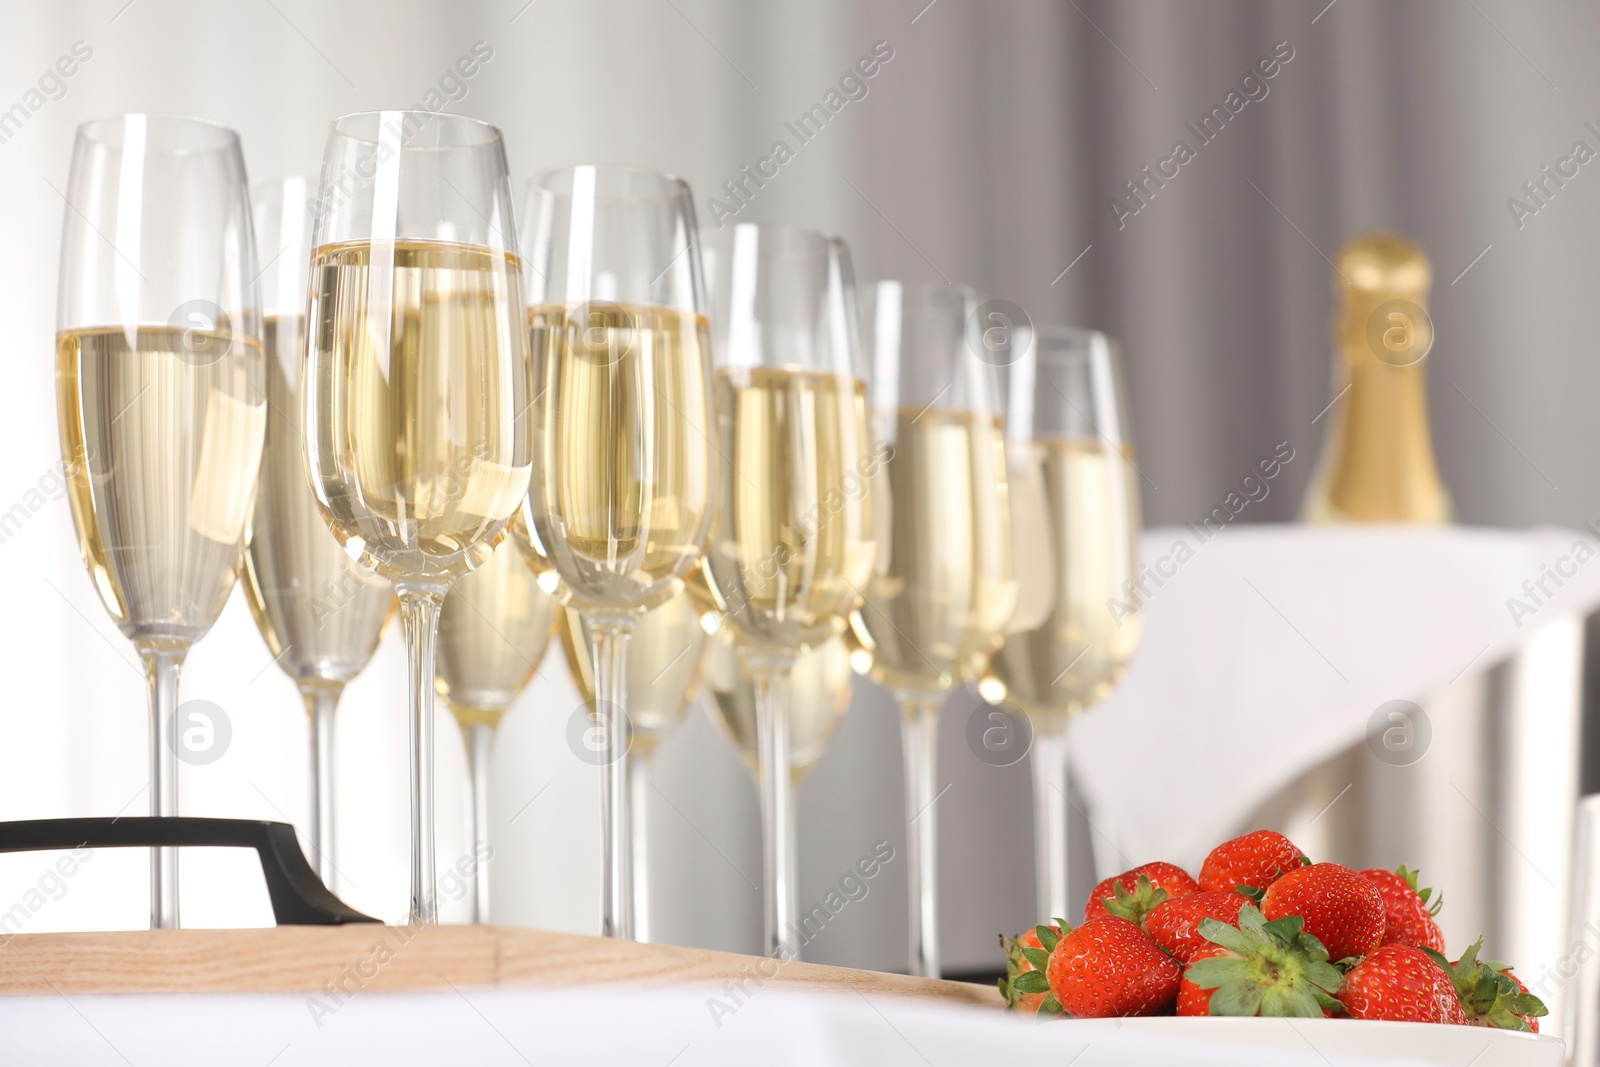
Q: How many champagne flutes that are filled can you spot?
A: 10